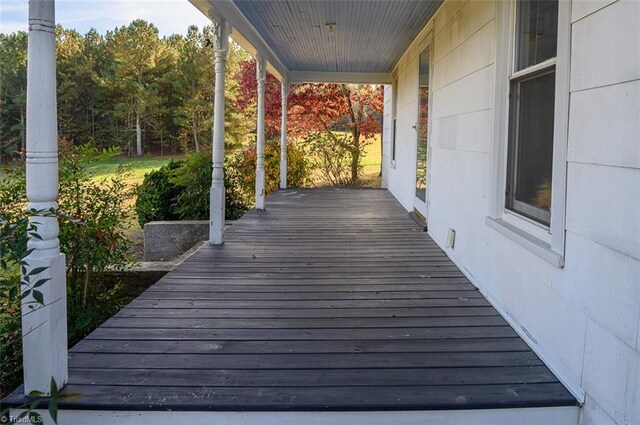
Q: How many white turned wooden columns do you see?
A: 4